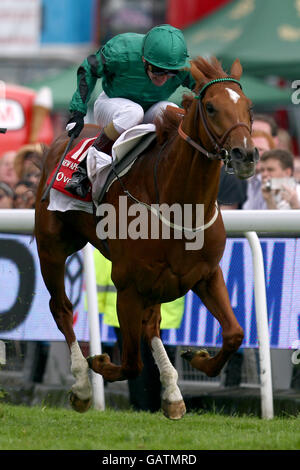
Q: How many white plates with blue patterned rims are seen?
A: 0